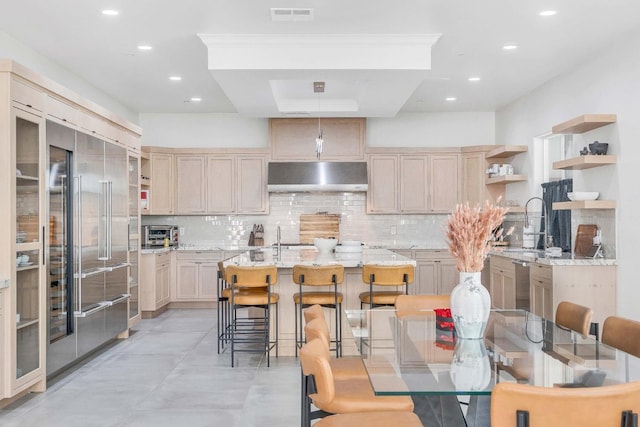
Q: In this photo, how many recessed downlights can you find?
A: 8